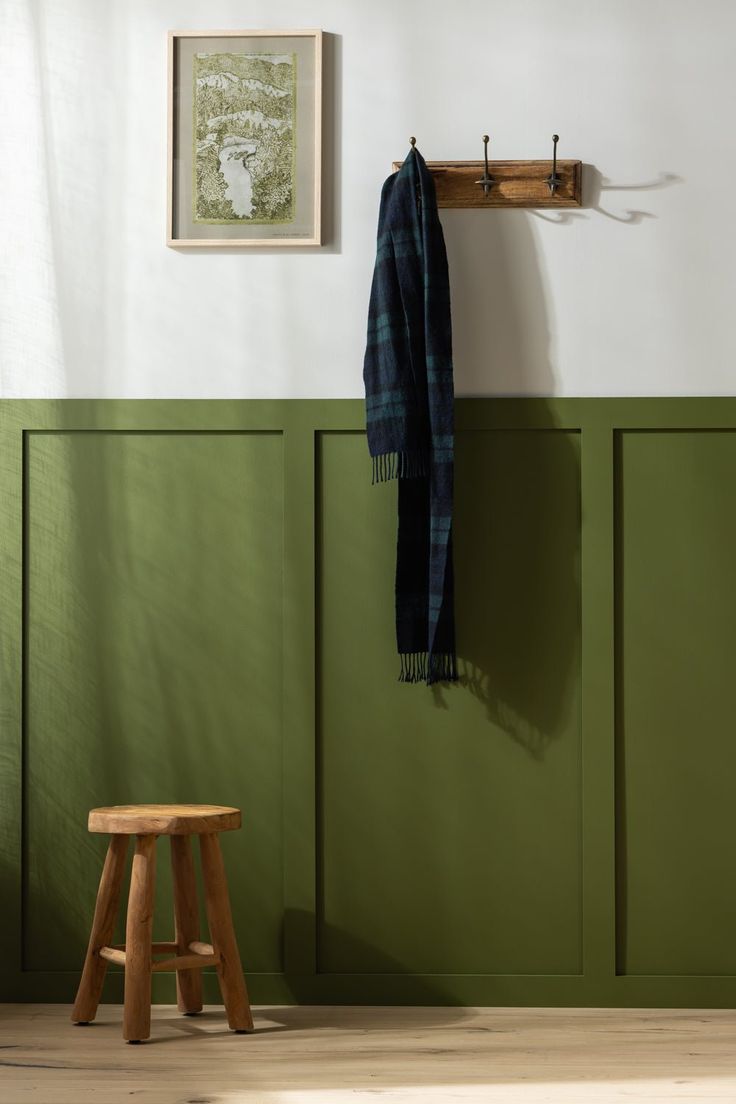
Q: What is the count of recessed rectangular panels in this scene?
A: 3